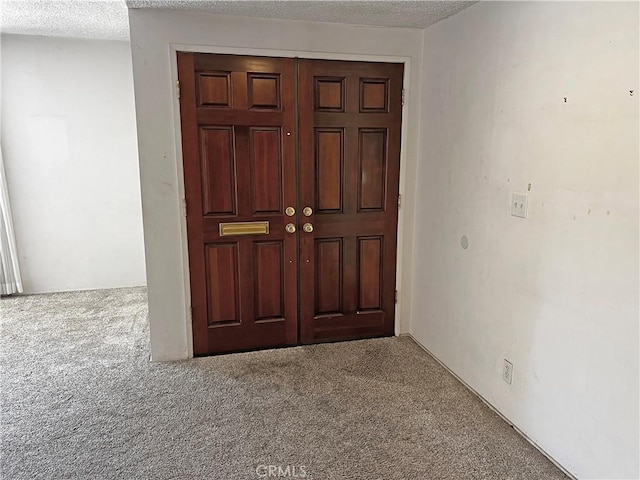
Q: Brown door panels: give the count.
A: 12